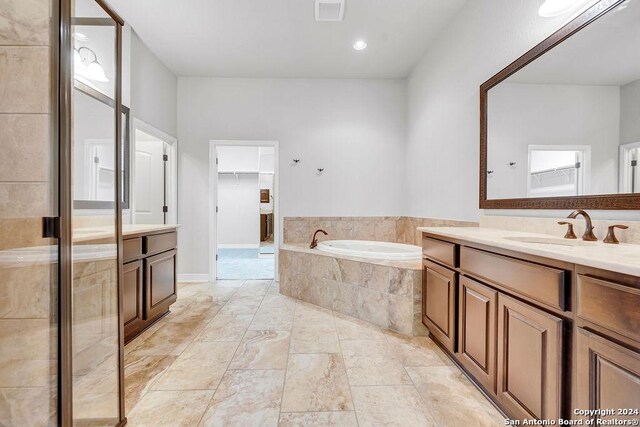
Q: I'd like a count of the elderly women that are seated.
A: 0